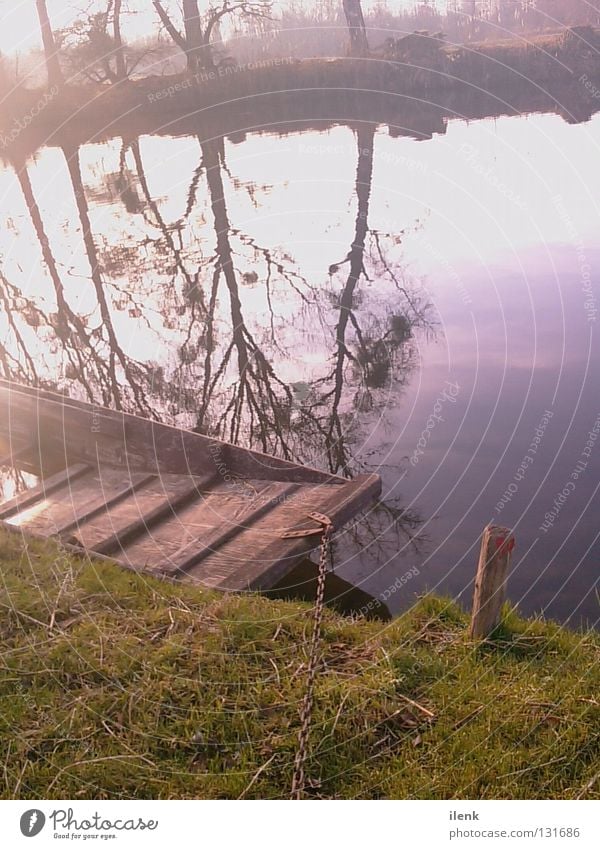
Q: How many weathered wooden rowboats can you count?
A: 1